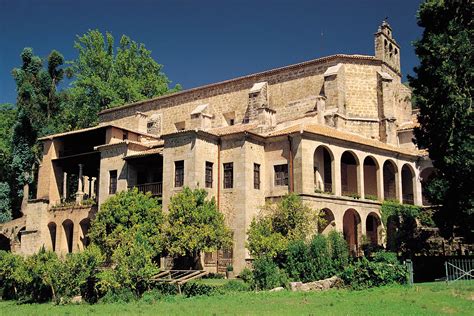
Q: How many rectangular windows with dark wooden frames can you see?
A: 6